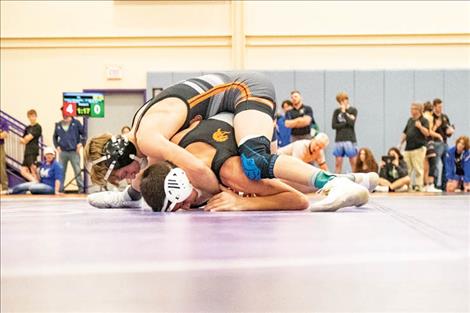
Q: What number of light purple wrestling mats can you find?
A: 1